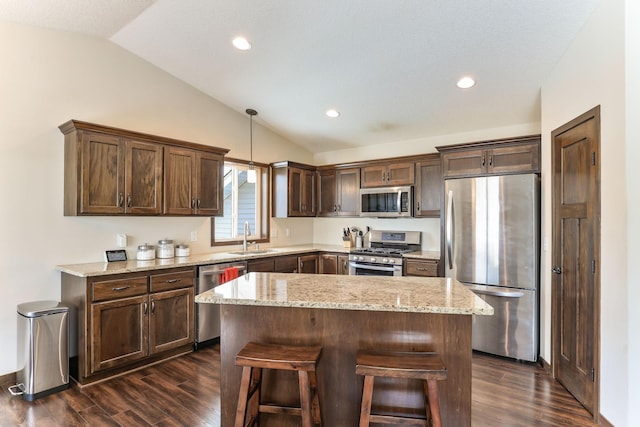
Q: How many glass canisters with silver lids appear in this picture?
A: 3